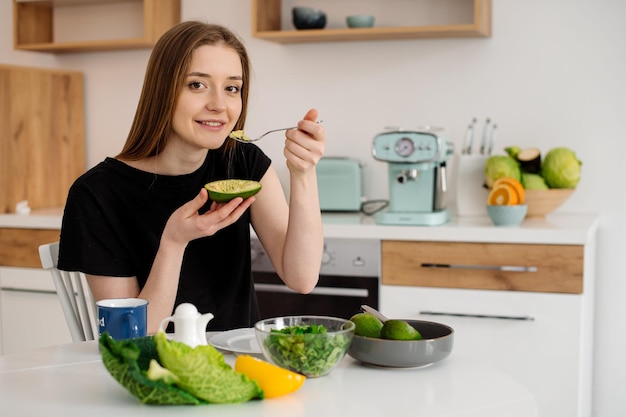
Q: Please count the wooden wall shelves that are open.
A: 2